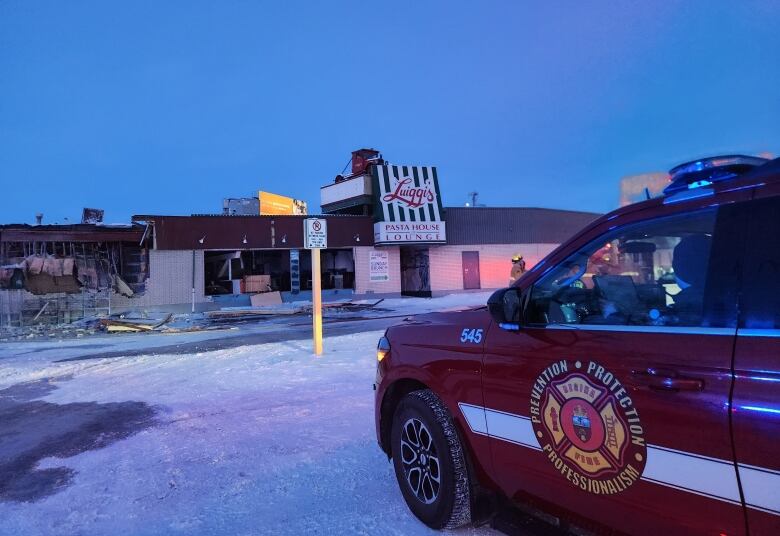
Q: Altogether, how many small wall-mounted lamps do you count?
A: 4